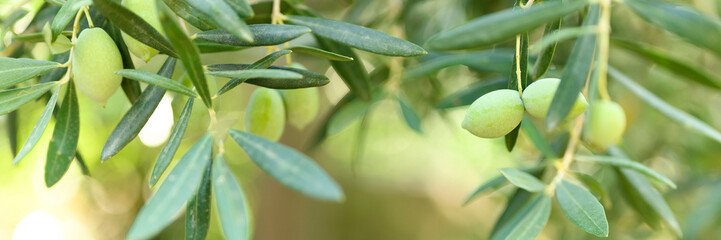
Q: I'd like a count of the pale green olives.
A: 7